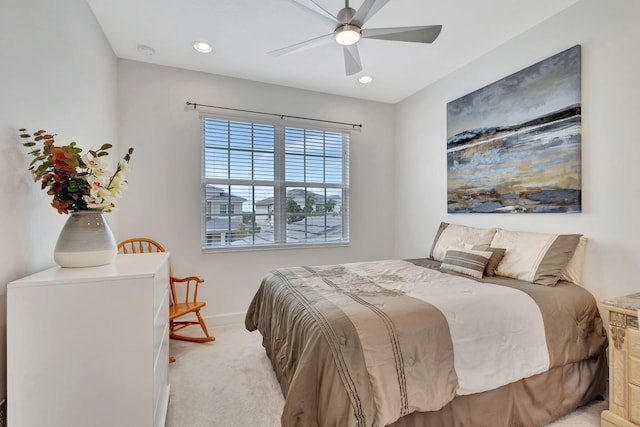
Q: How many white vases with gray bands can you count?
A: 1